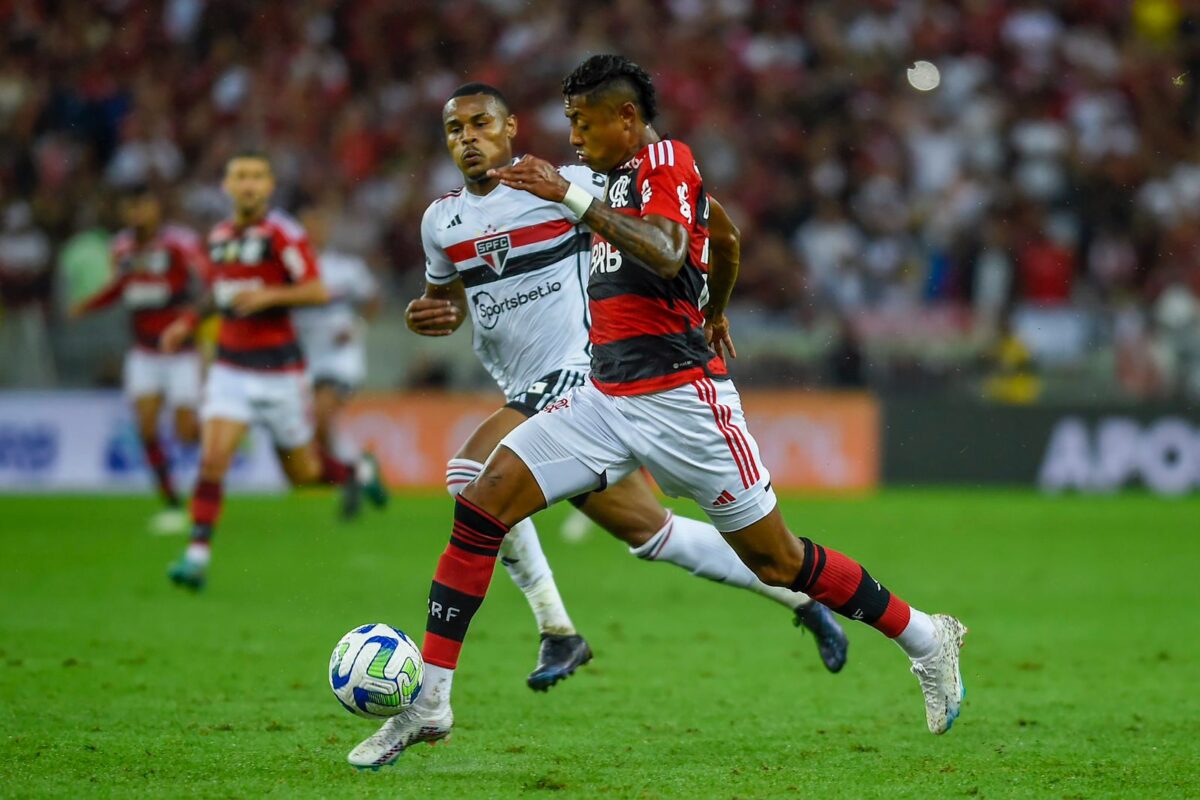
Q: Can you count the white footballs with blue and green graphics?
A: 1